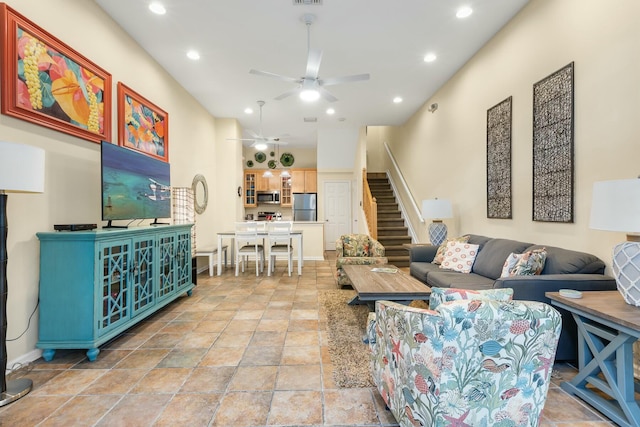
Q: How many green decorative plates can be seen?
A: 5